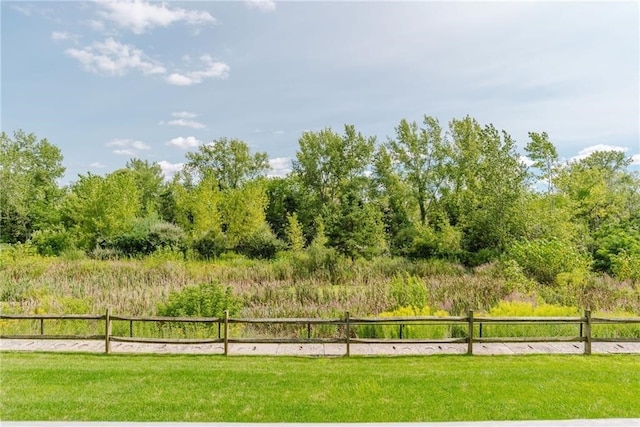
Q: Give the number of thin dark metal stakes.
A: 7